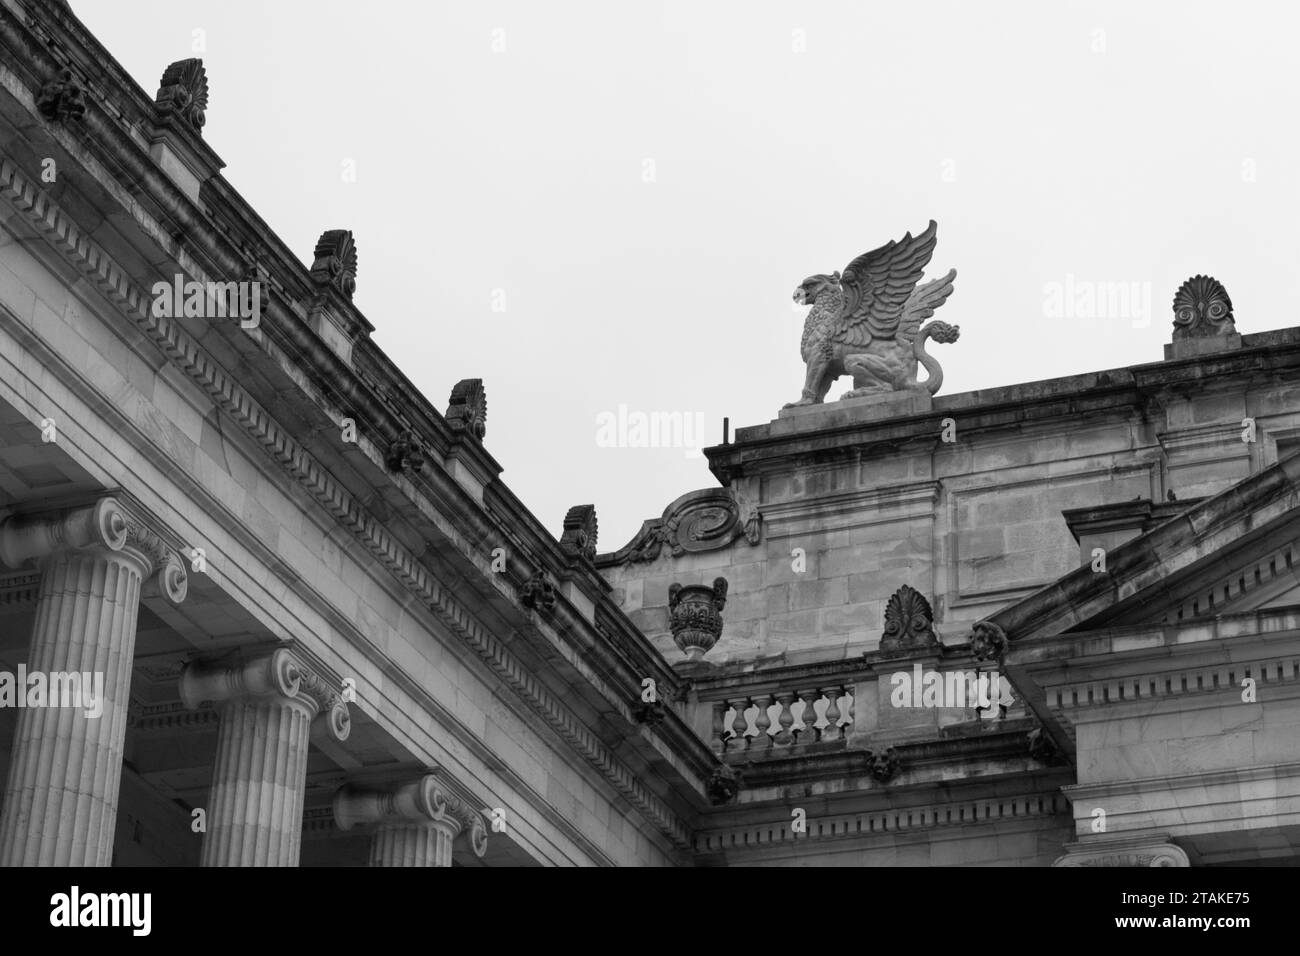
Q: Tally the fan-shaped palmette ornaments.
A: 6